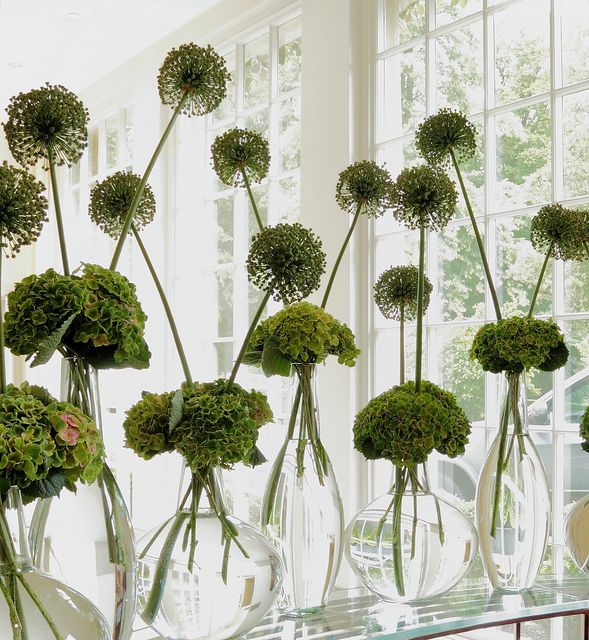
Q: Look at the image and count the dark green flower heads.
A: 12